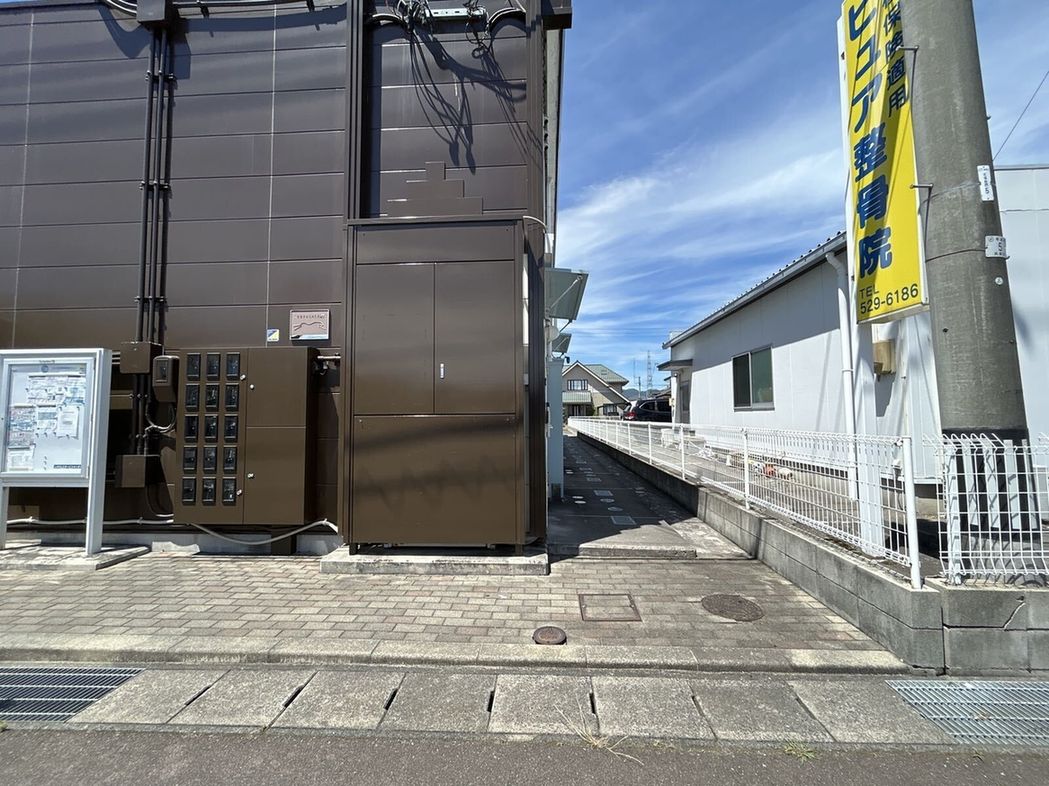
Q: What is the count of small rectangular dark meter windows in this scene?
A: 15